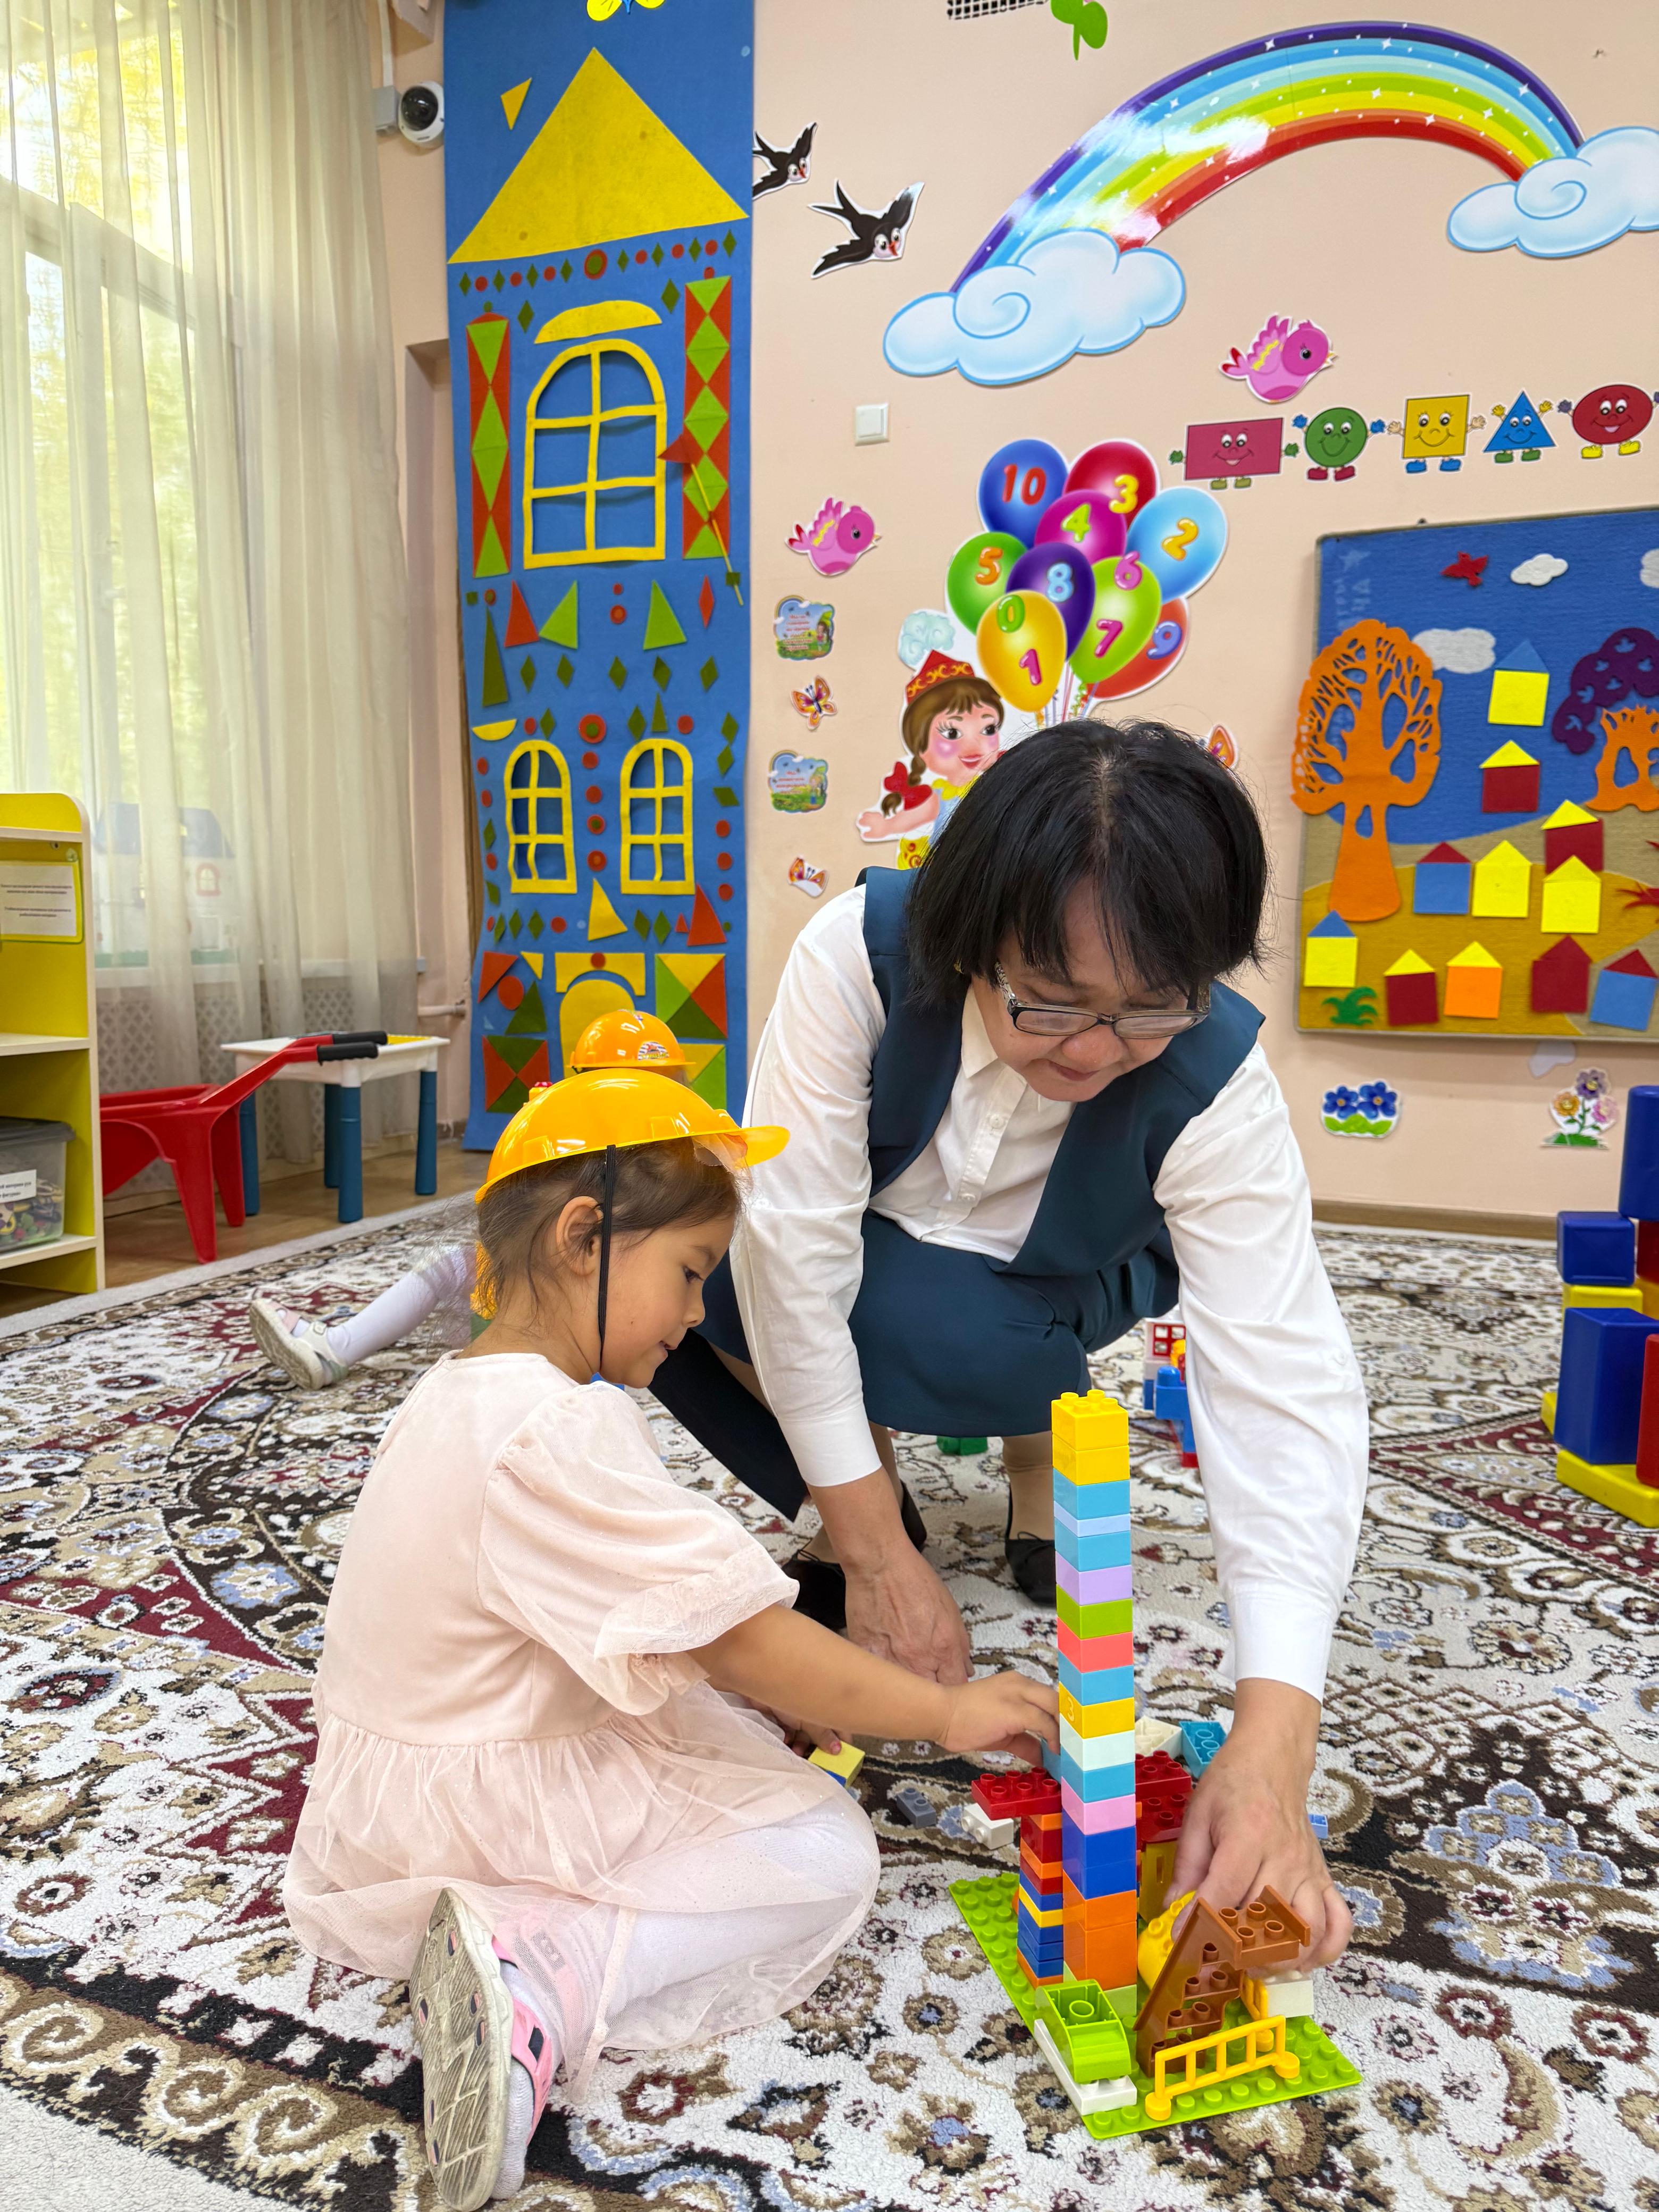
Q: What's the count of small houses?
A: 11